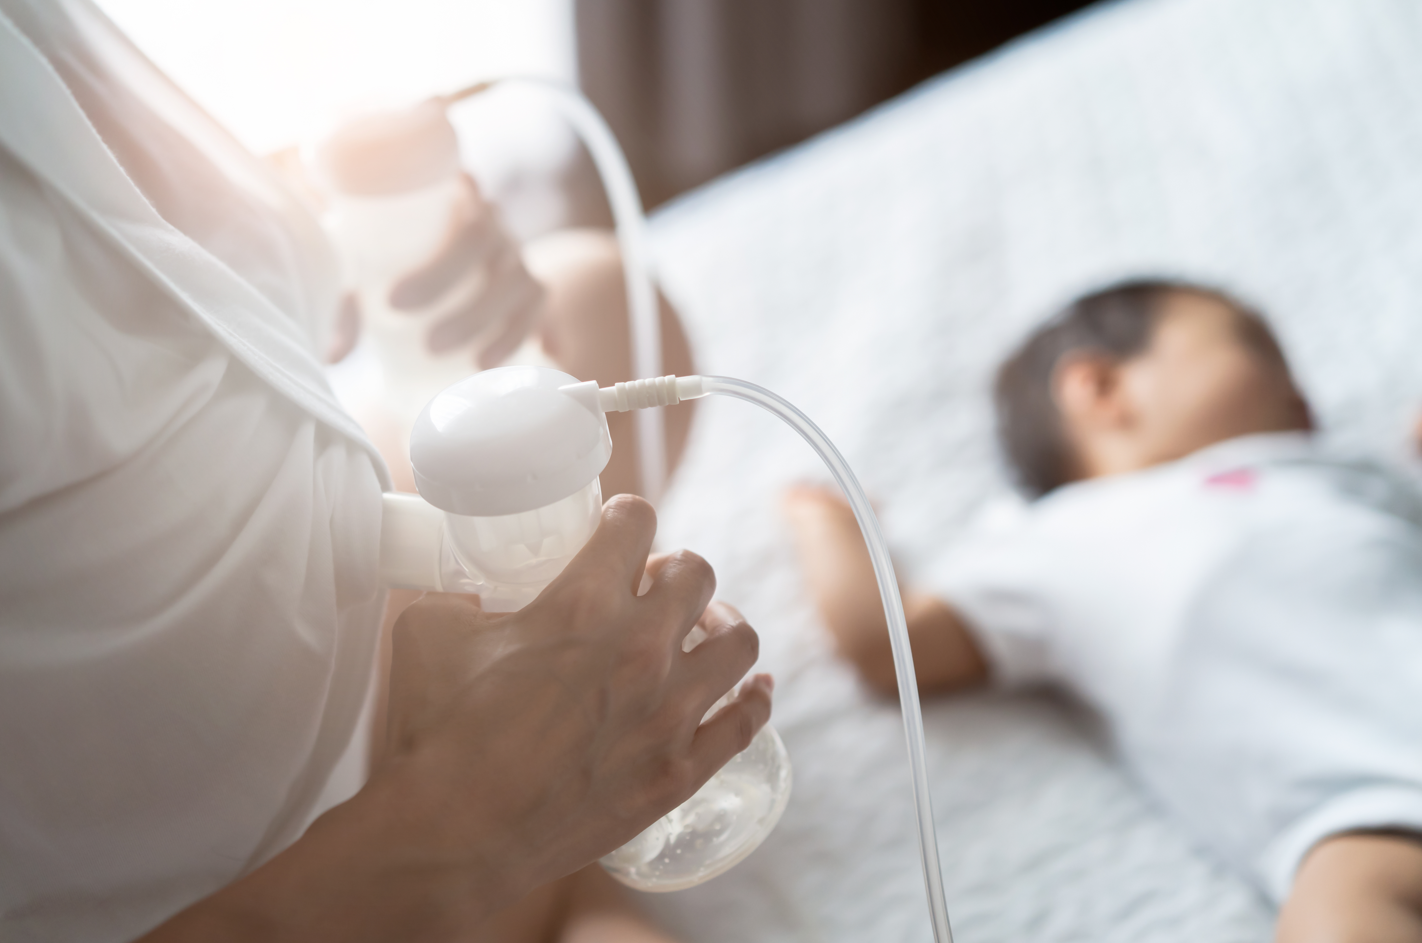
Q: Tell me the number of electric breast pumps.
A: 2